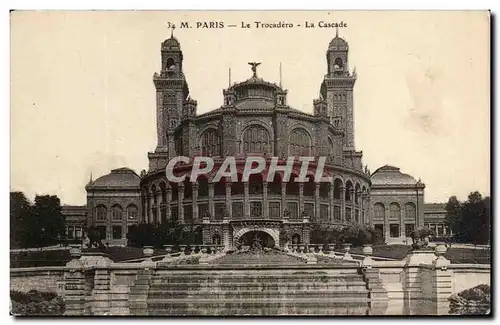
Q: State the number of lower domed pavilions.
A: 2